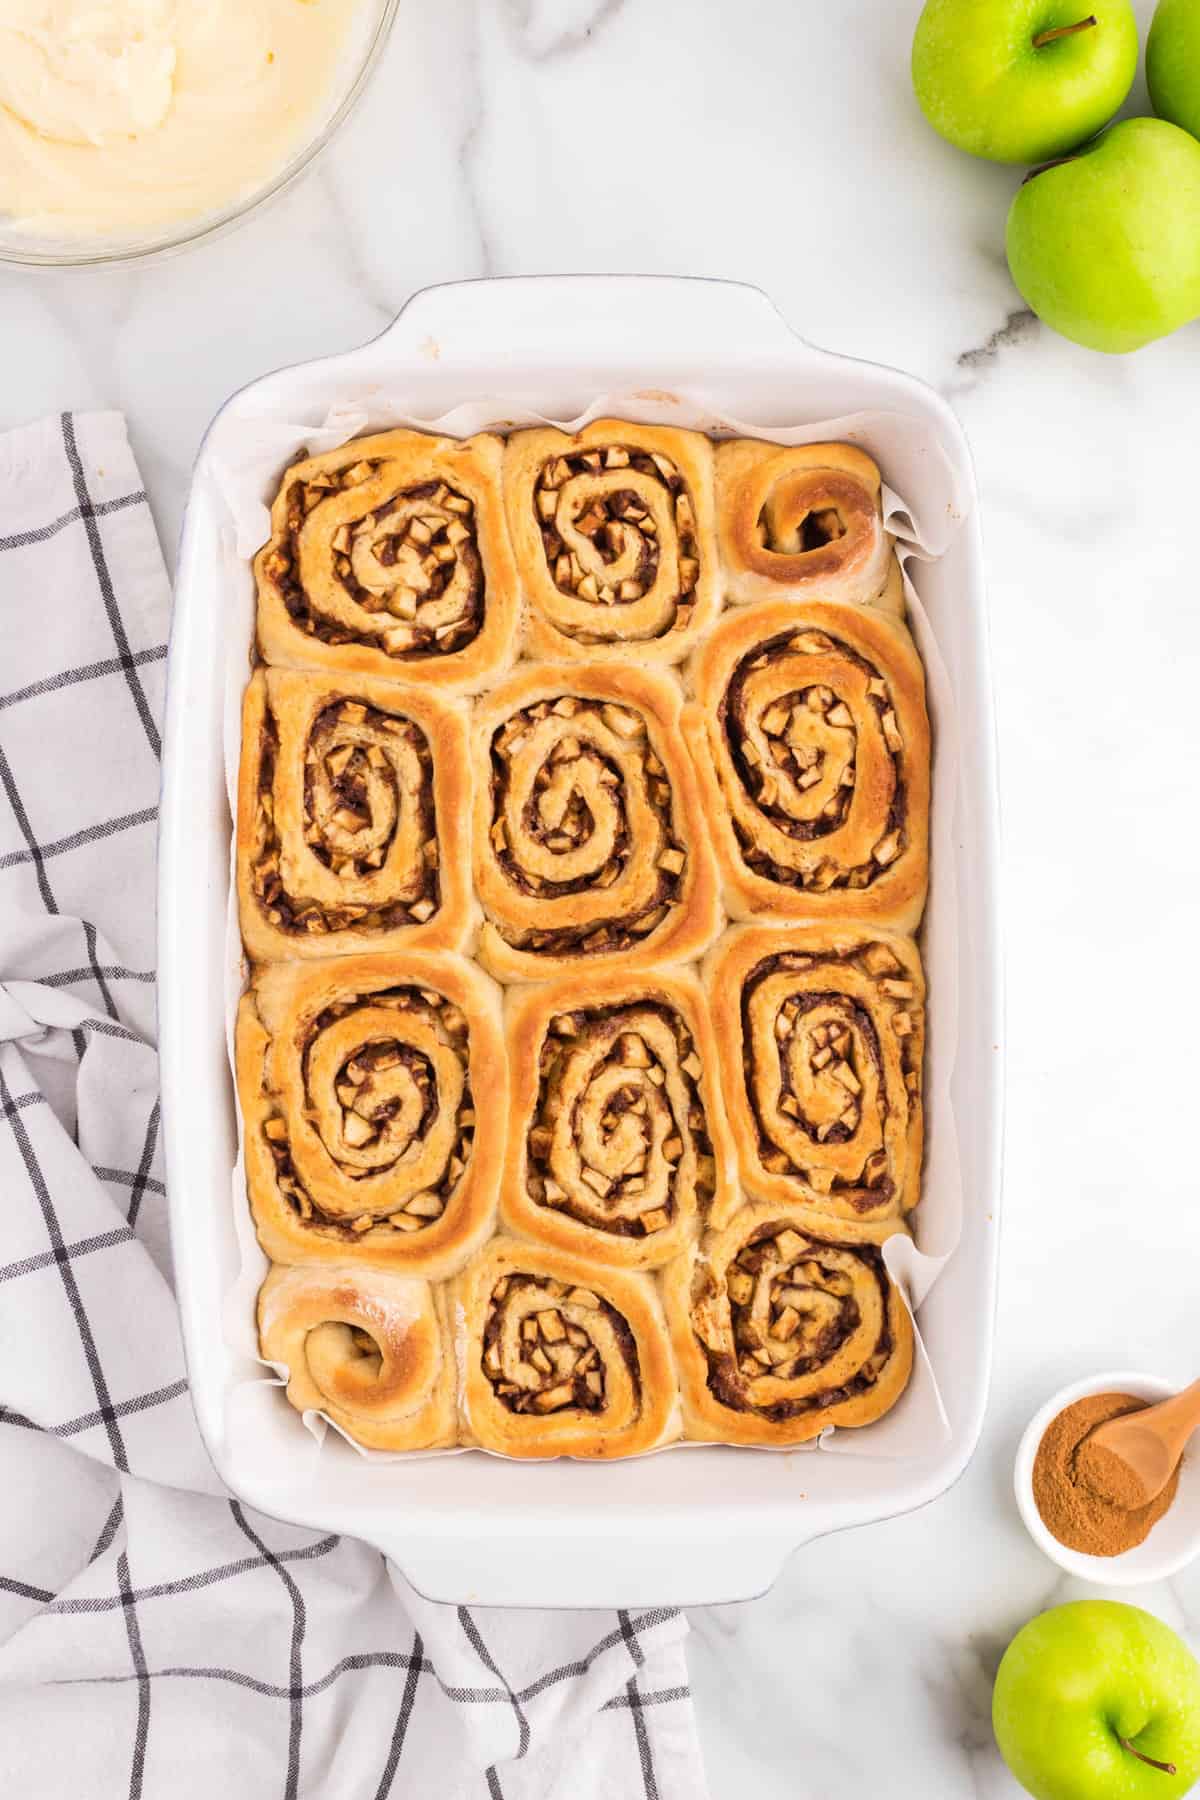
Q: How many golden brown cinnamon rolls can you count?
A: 12